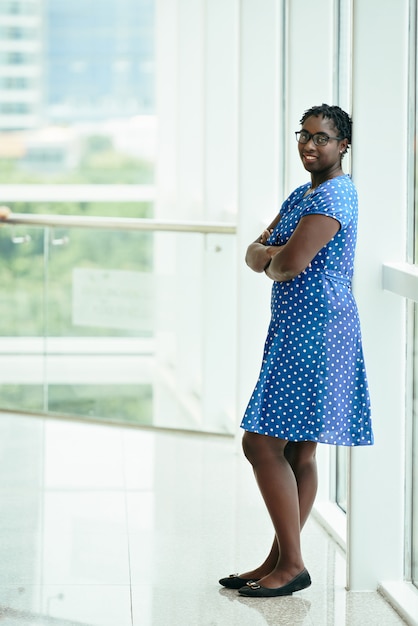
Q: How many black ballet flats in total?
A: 2